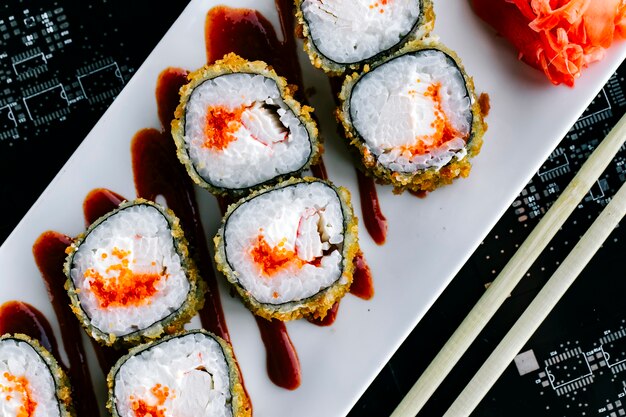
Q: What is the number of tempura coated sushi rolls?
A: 7